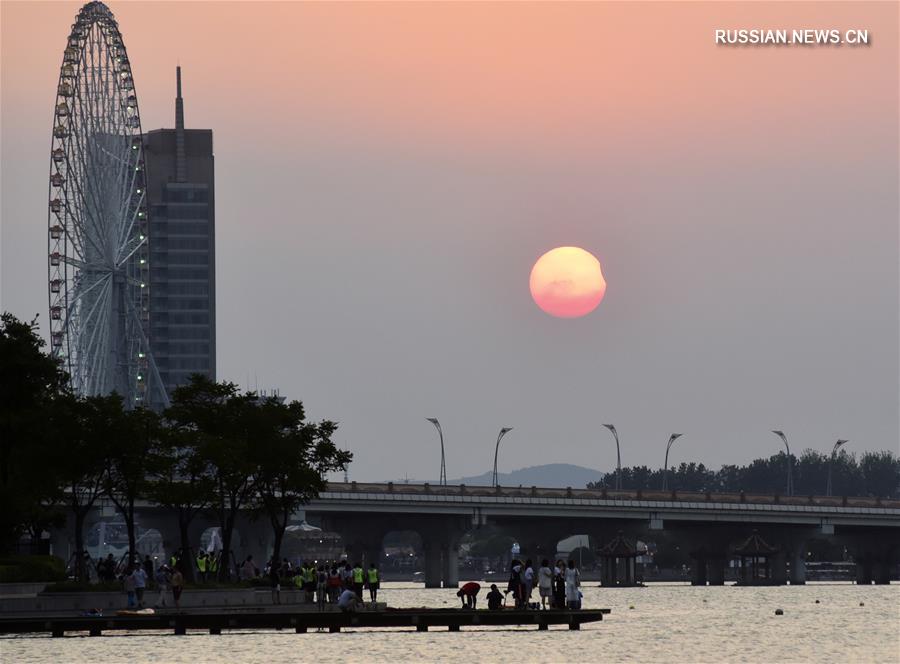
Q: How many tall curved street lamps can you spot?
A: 6